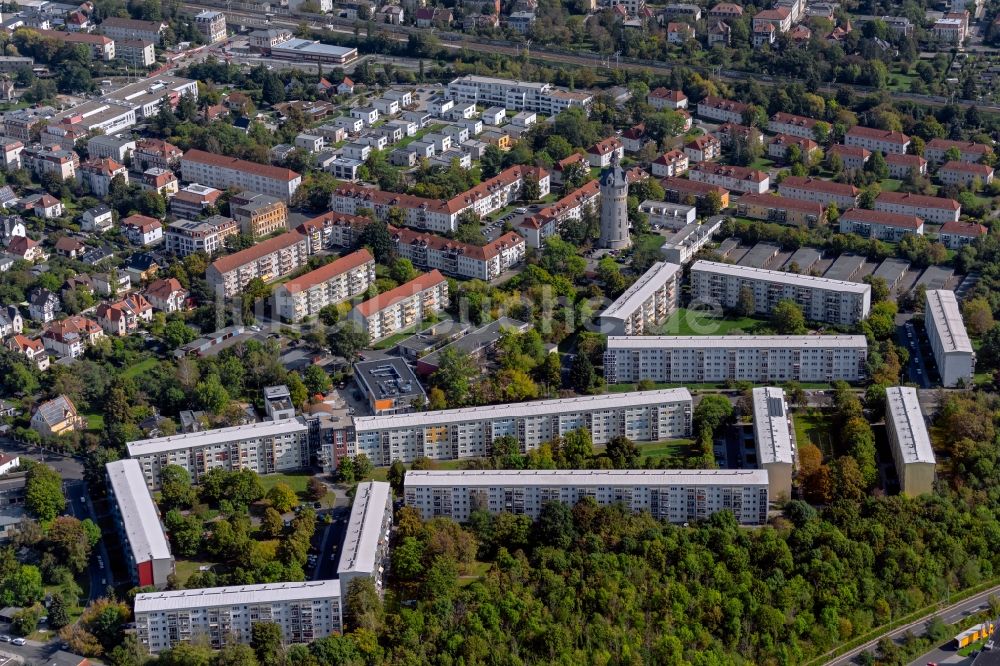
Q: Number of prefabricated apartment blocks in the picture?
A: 12